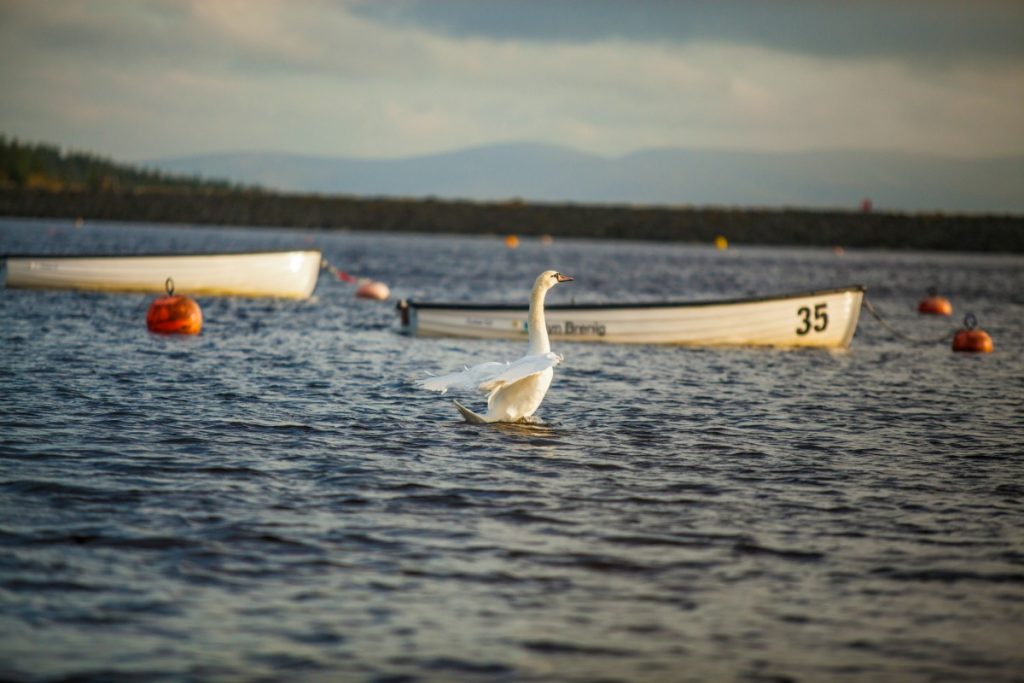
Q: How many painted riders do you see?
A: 0